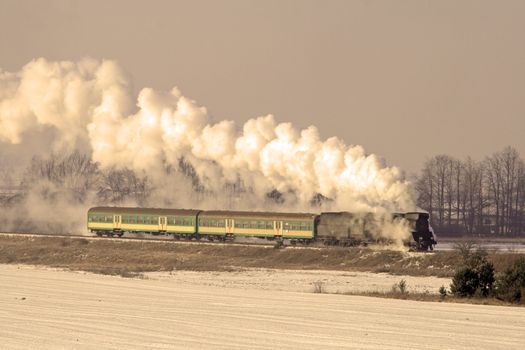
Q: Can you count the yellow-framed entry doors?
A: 4